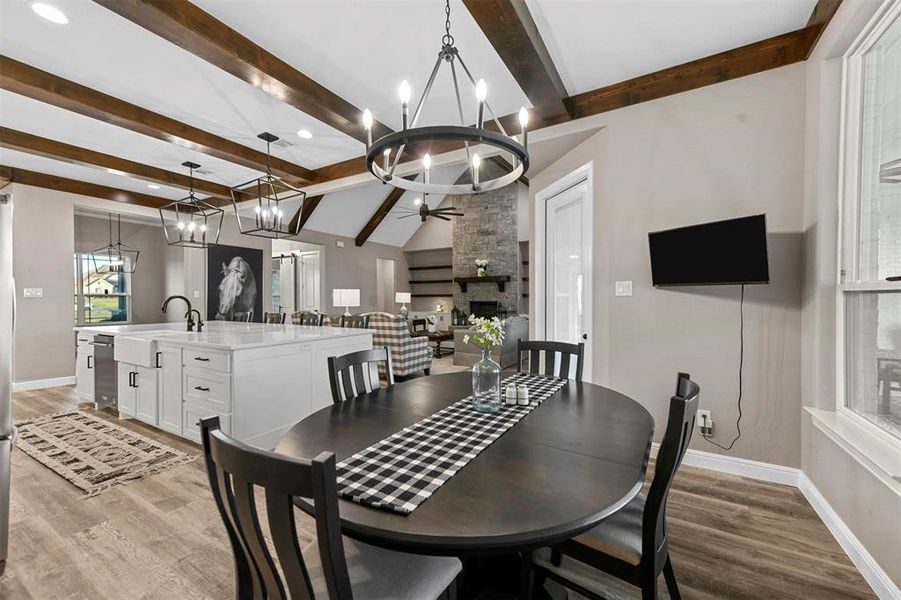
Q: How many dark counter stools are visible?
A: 4